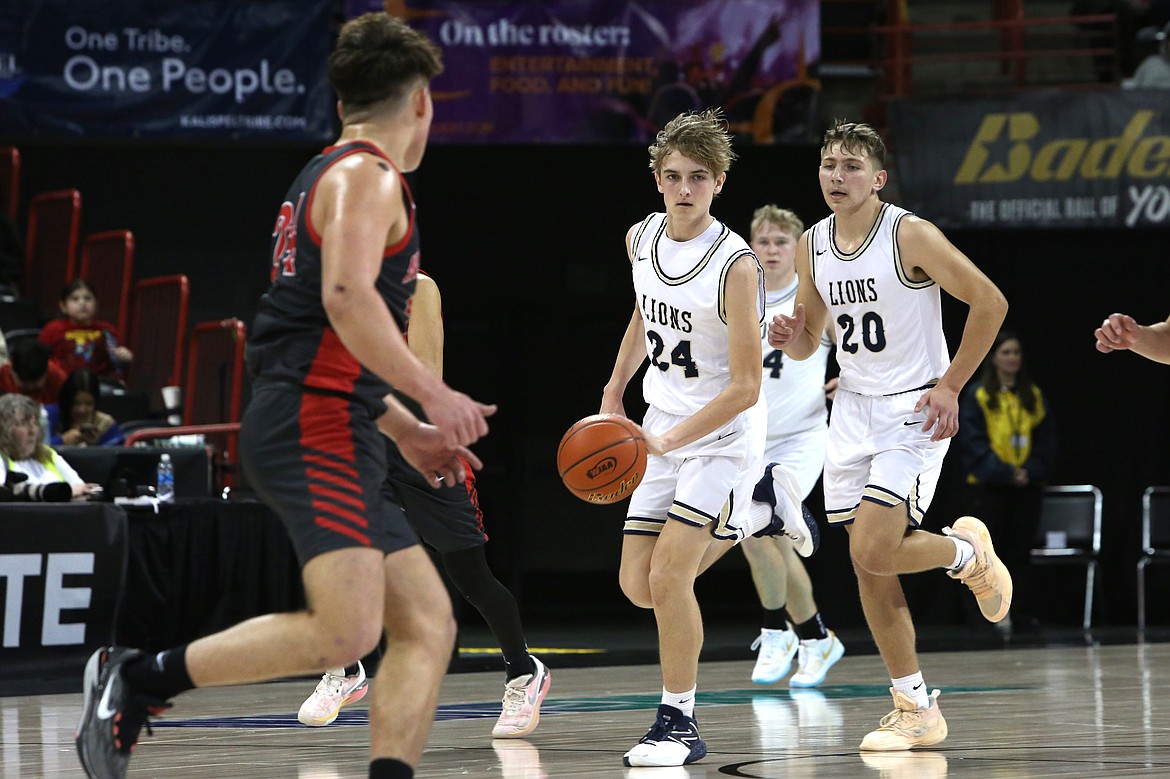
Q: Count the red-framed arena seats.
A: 5